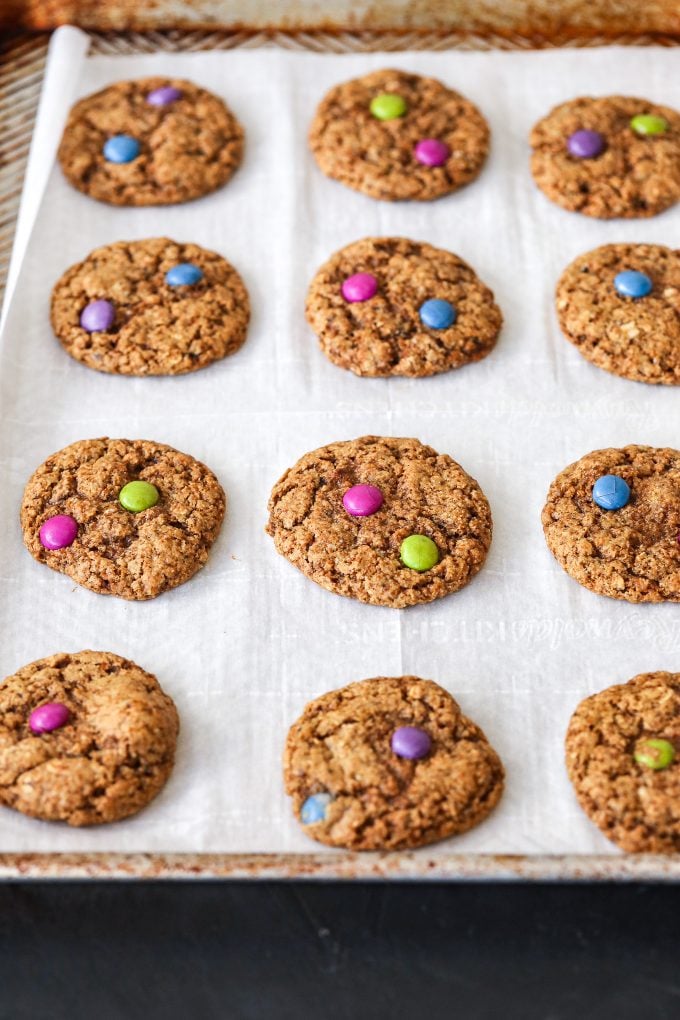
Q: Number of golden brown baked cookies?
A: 12